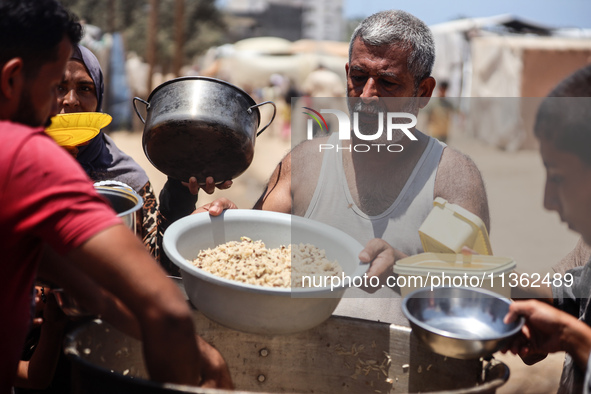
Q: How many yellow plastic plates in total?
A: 1